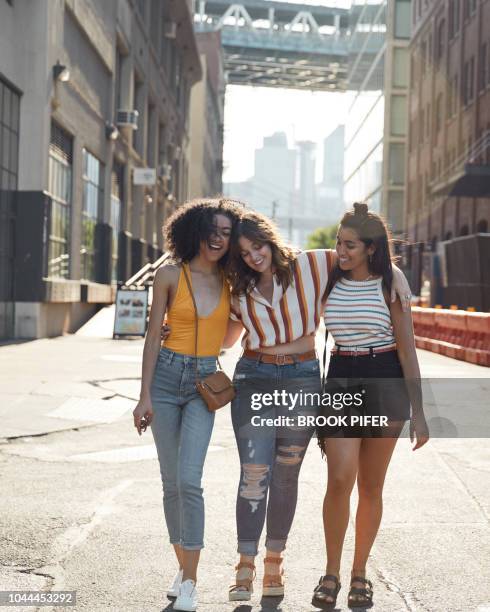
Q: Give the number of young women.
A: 3